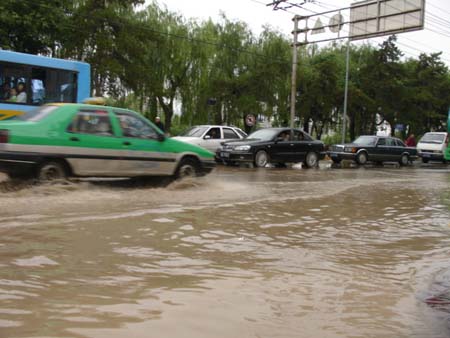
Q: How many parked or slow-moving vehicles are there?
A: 4